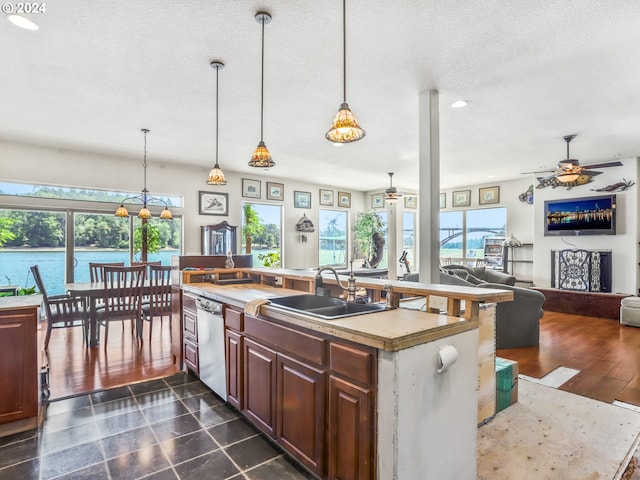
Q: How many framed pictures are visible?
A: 11